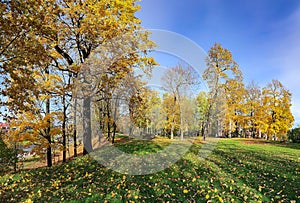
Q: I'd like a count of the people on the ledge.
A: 0